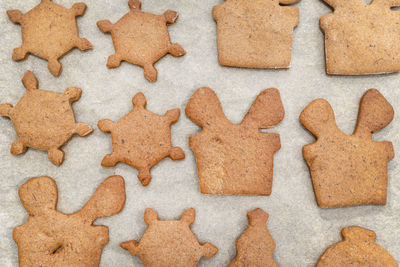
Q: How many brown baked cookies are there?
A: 12